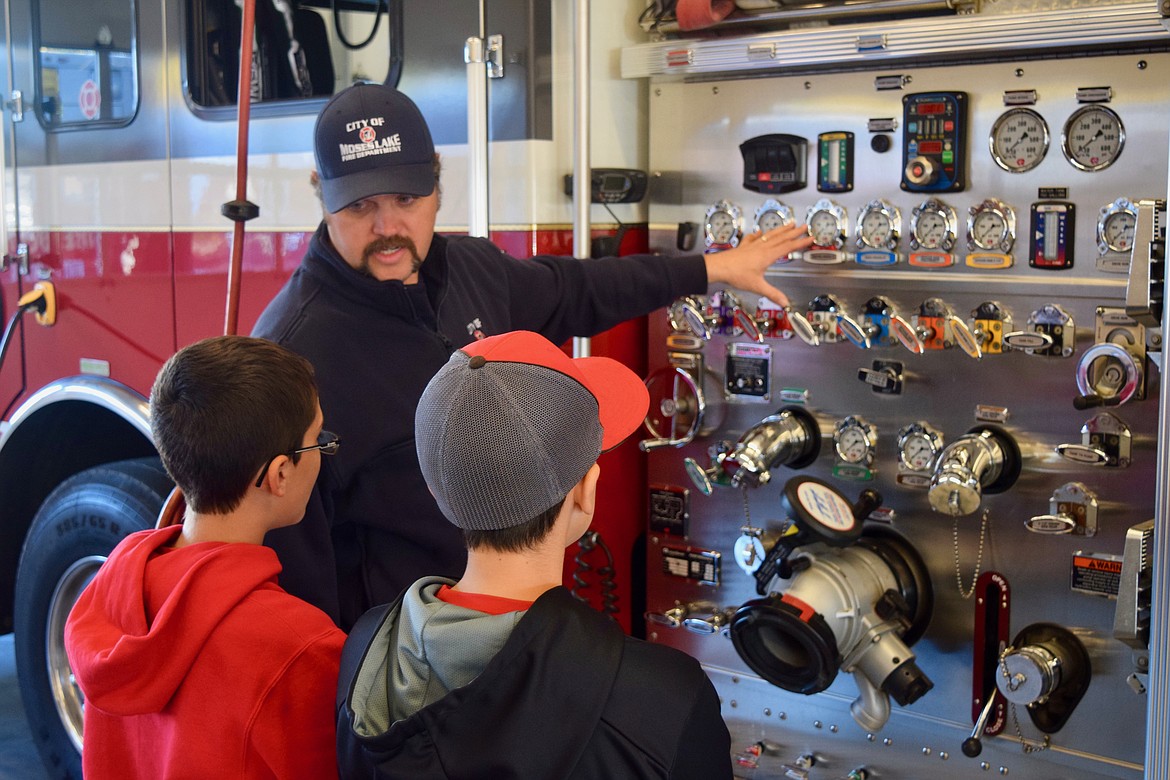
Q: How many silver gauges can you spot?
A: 11